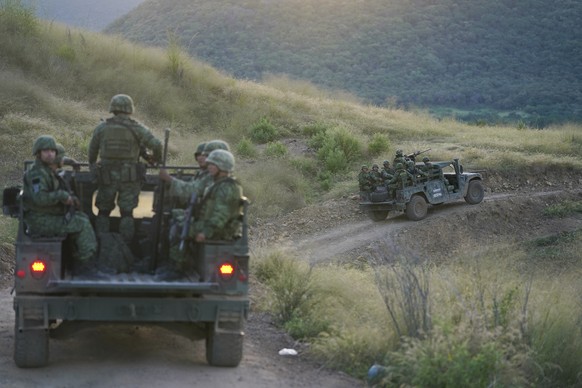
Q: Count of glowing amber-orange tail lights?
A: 2